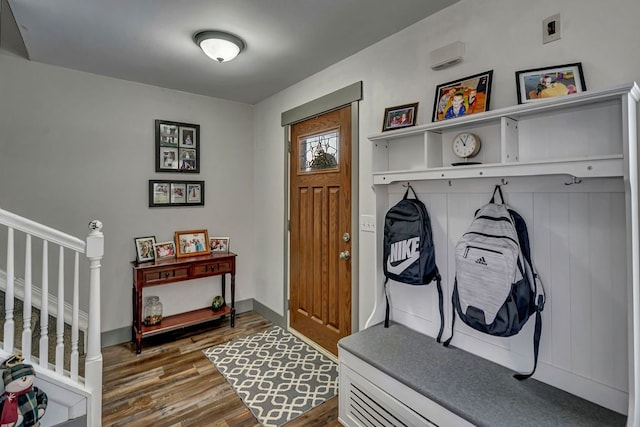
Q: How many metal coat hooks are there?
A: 4